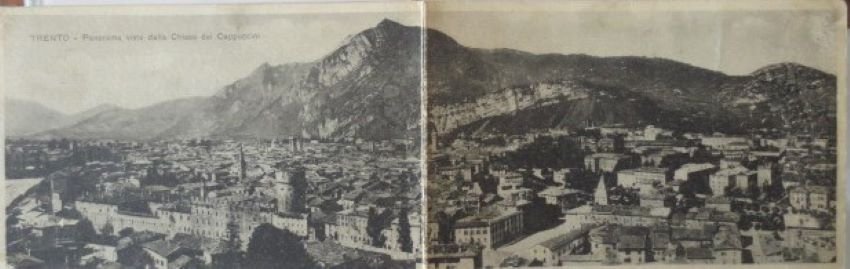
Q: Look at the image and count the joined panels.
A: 2